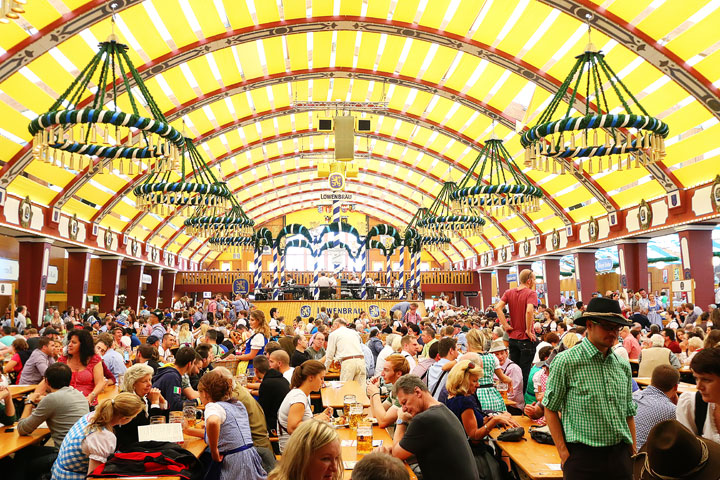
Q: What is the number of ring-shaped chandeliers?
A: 8